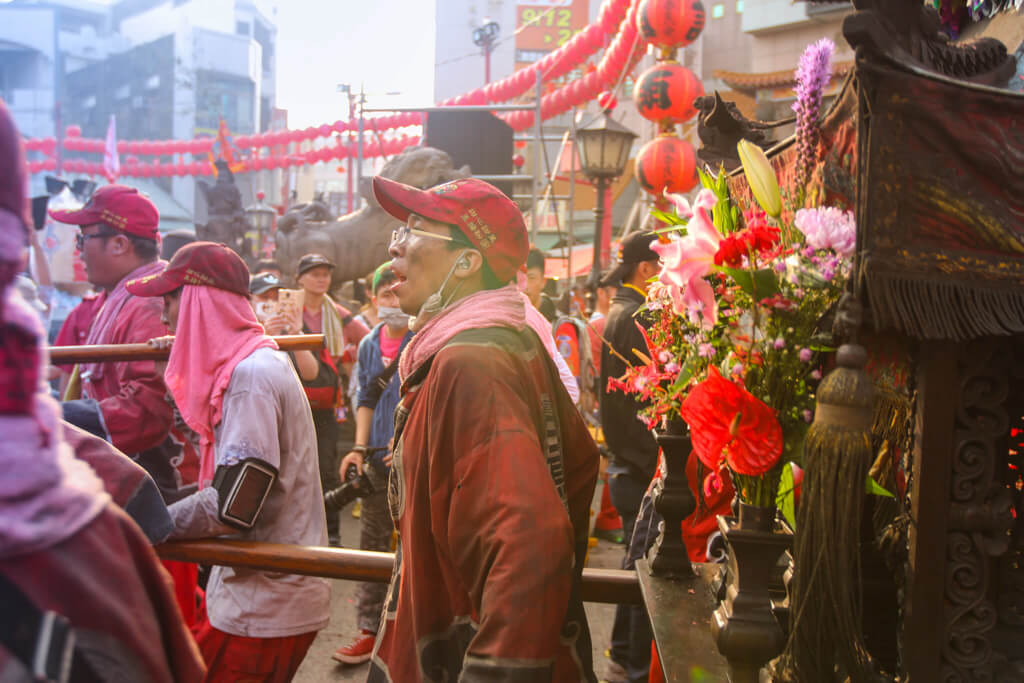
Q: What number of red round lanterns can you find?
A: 3